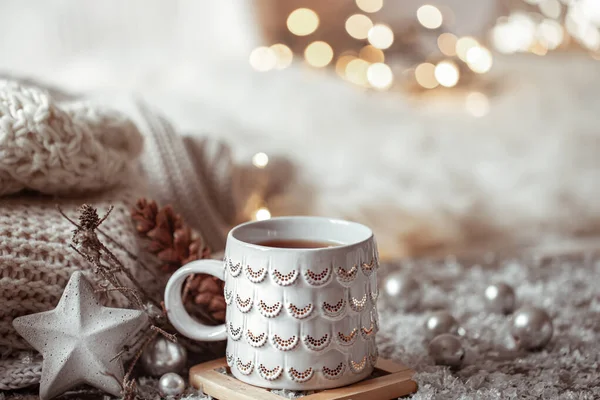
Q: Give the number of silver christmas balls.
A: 7